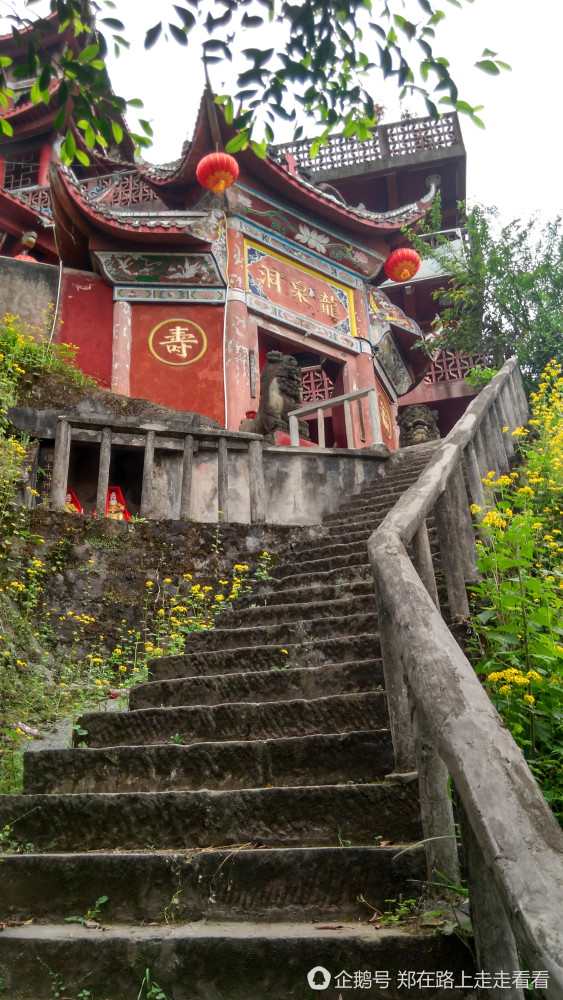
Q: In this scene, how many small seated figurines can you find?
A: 2